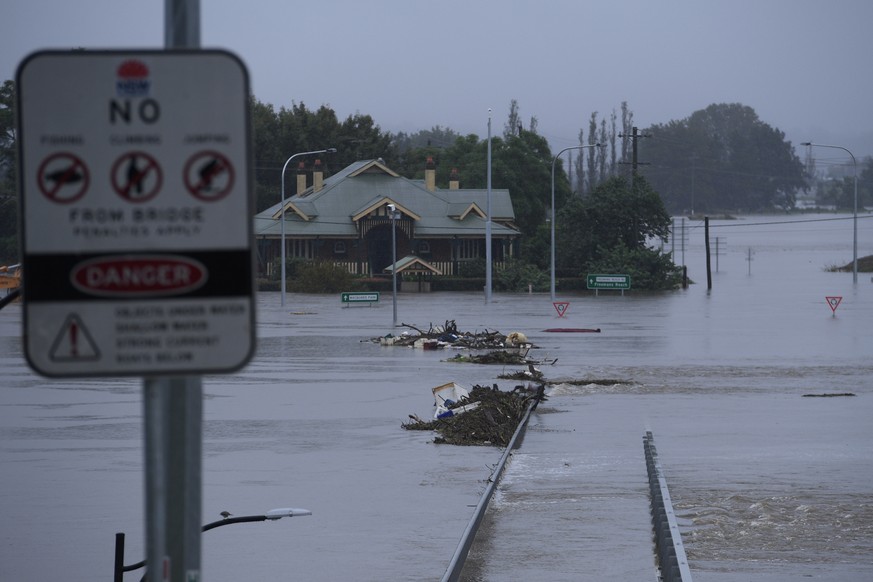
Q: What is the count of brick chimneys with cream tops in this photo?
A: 4